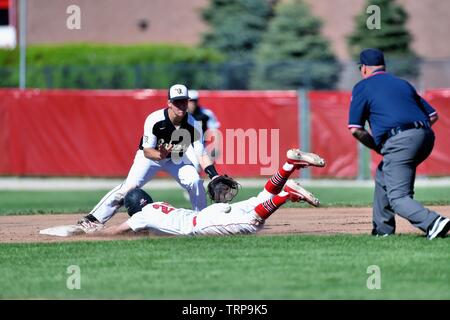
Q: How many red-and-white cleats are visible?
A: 2